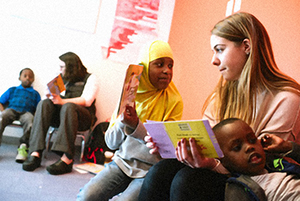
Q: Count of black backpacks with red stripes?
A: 1